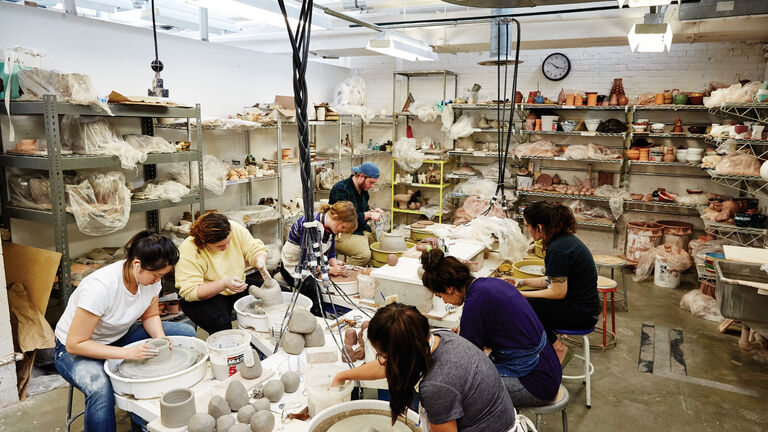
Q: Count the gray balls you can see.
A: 14